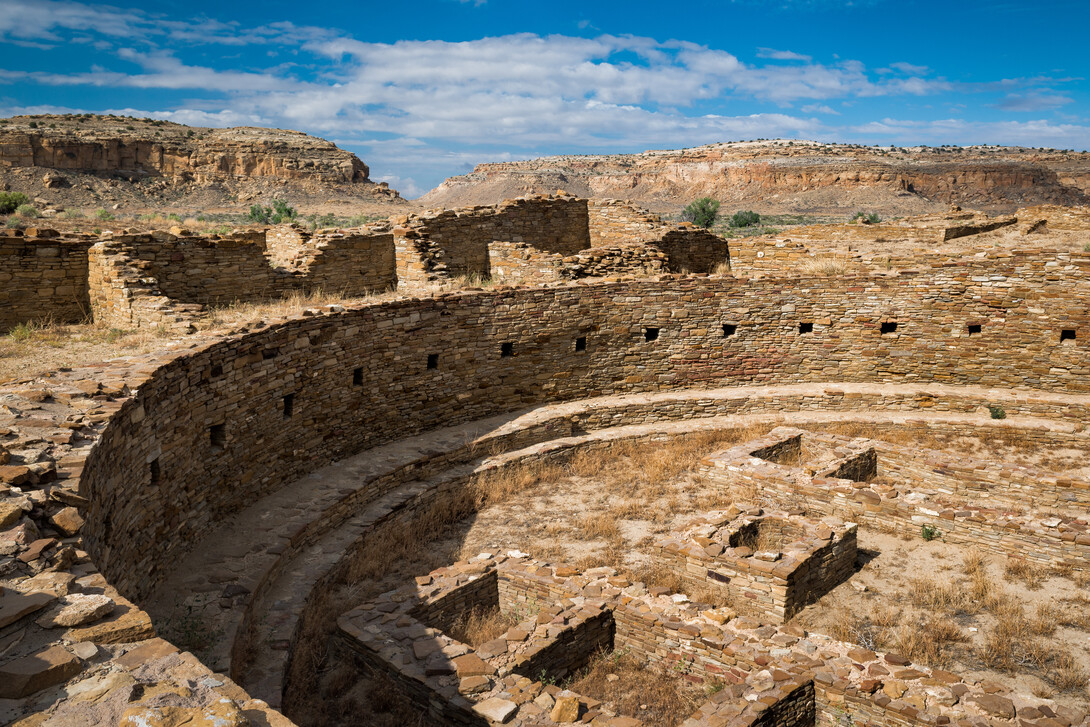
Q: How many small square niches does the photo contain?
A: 13